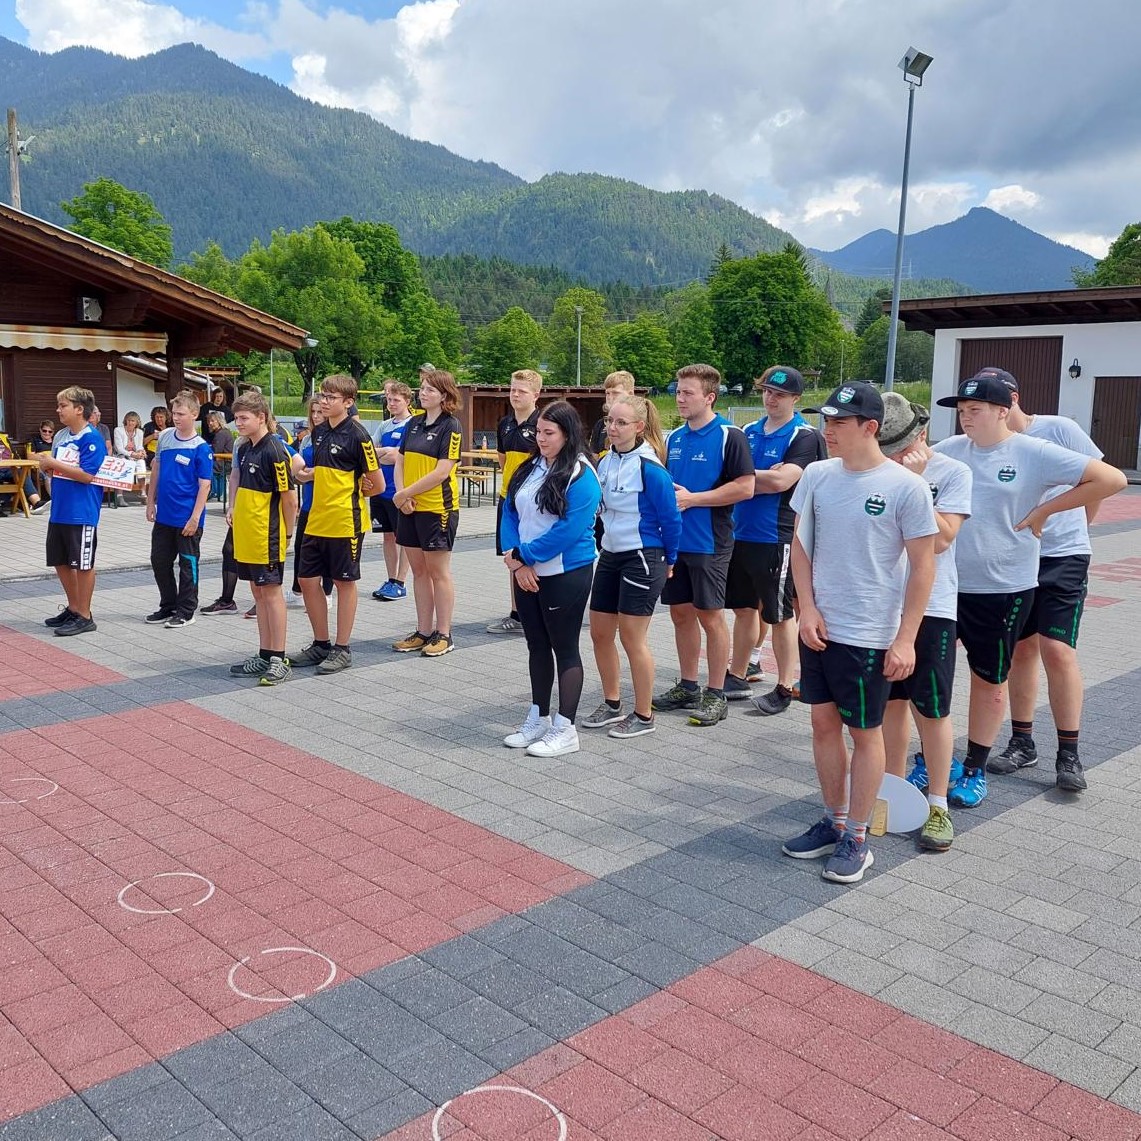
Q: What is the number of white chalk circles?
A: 4